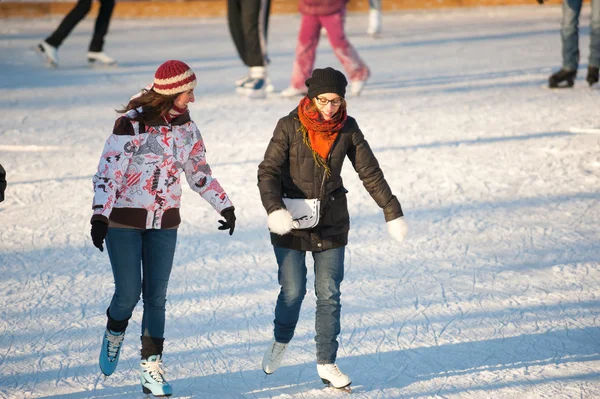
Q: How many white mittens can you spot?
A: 2